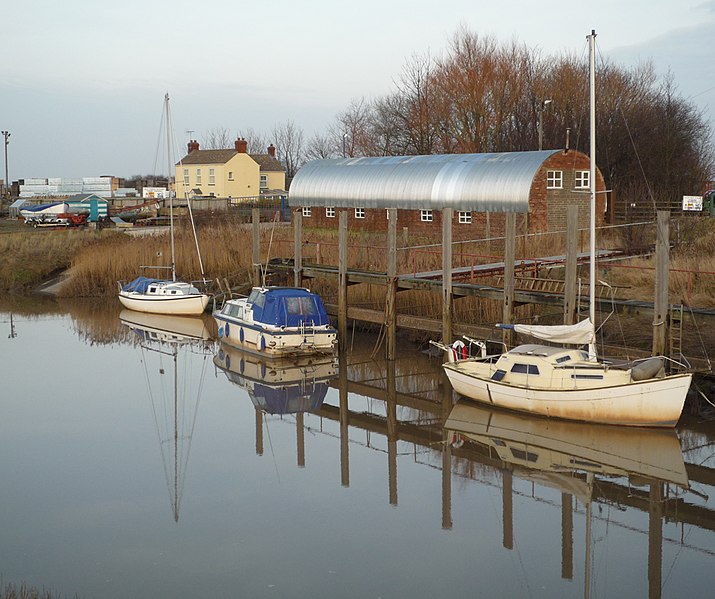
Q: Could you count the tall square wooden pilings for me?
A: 8